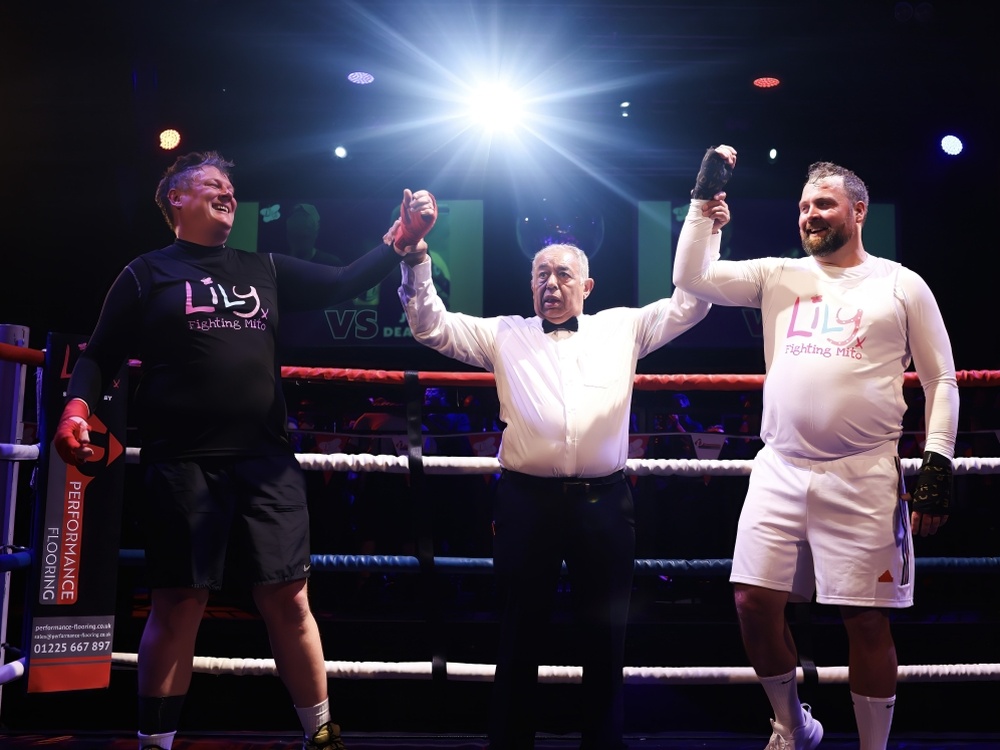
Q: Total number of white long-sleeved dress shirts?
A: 1